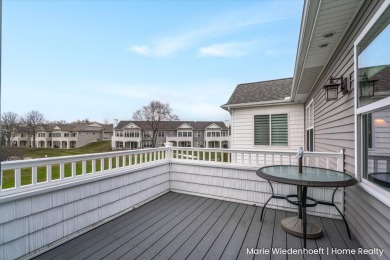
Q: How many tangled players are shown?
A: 0